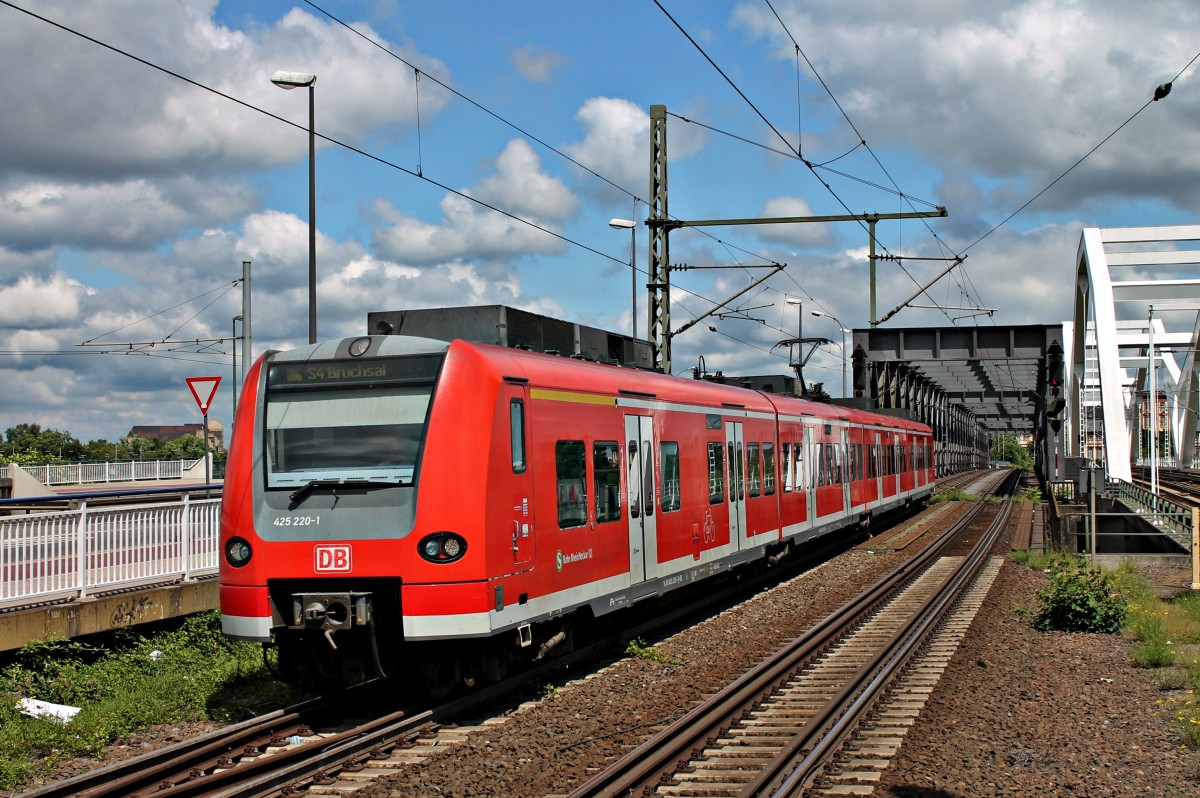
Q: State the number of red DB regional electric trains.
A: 1